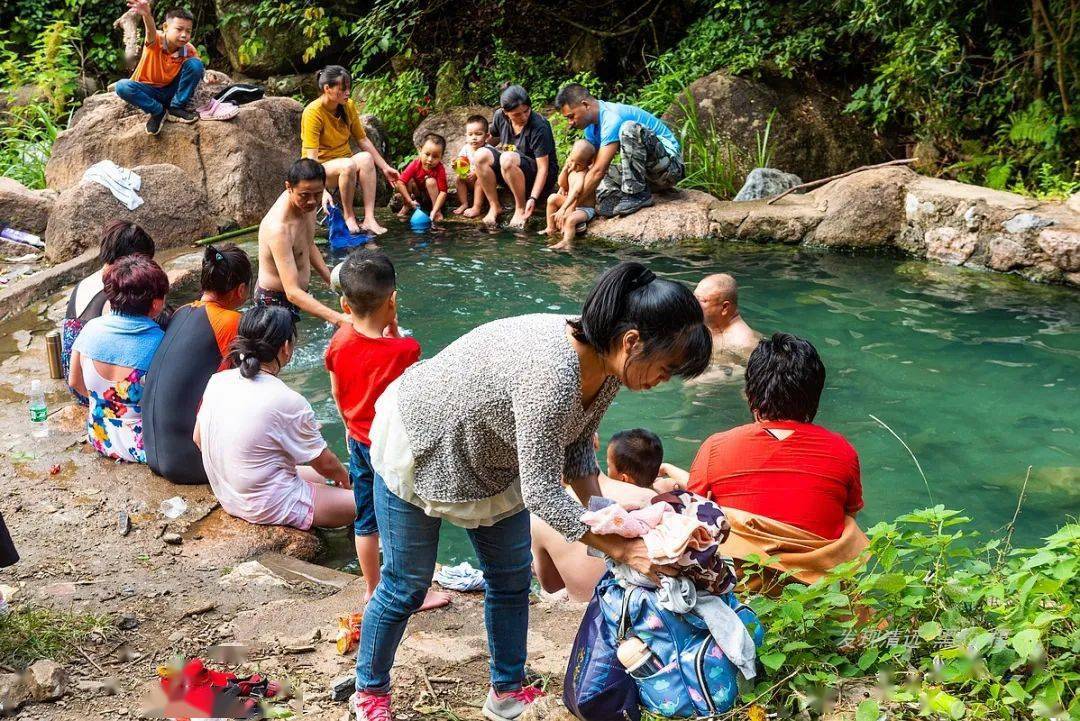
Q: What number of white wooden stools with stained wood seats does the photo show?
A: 0